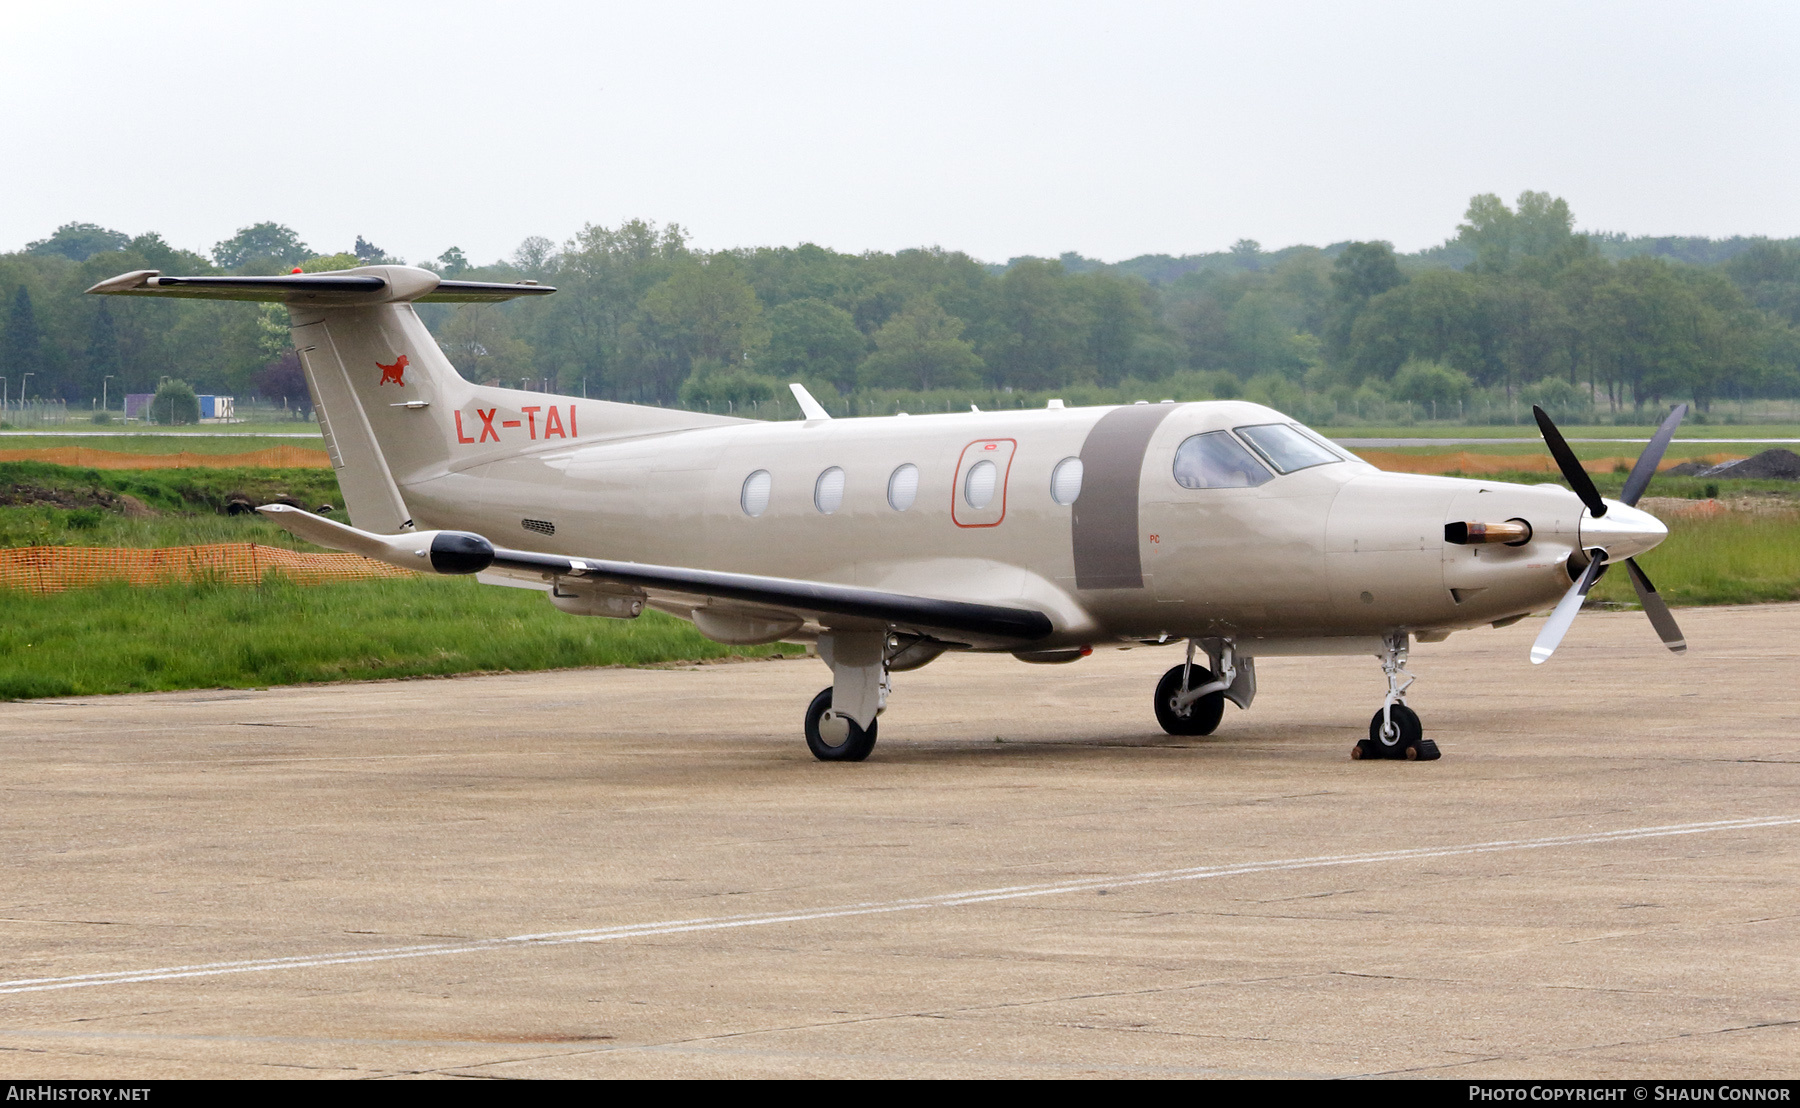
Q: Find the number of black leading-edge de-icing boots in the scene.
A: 3